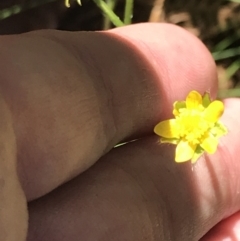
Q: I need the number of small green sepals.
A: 5